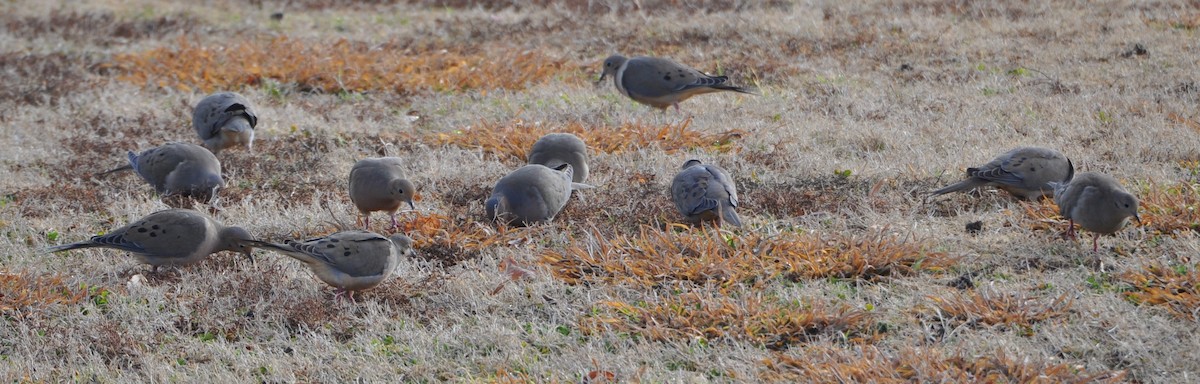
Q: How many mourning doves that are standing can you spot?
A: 11